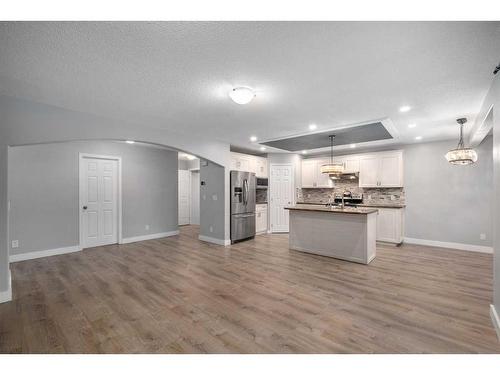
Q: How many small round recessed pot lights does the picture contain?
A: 8